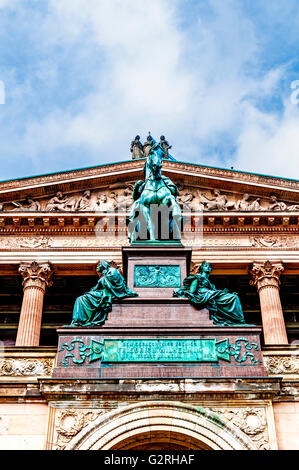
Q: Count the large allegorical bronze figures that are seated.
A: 2